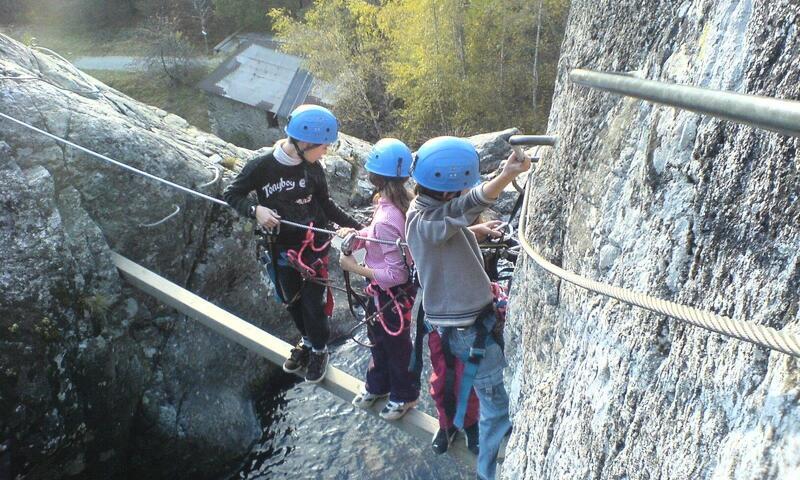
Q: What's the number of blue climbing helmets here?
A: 3